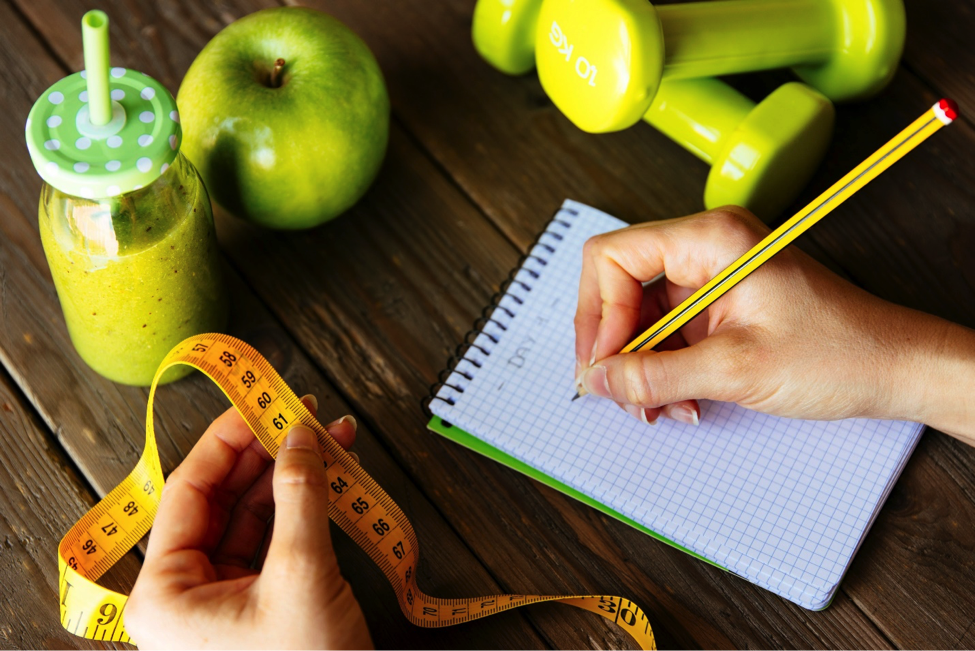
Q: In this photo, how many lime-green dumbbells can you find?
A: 2